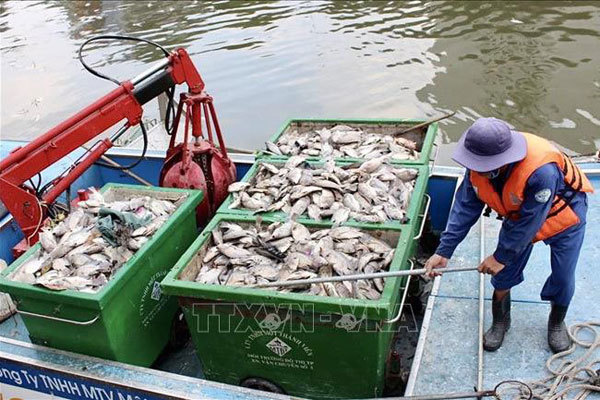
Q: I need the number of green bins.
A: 4